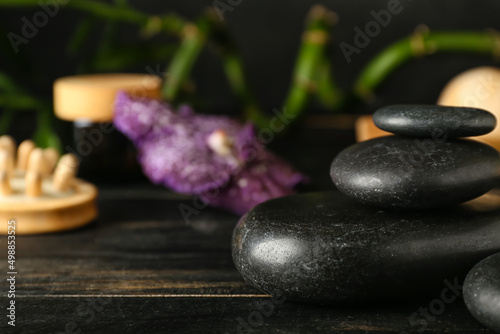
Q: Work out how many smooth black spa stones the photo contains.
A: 4